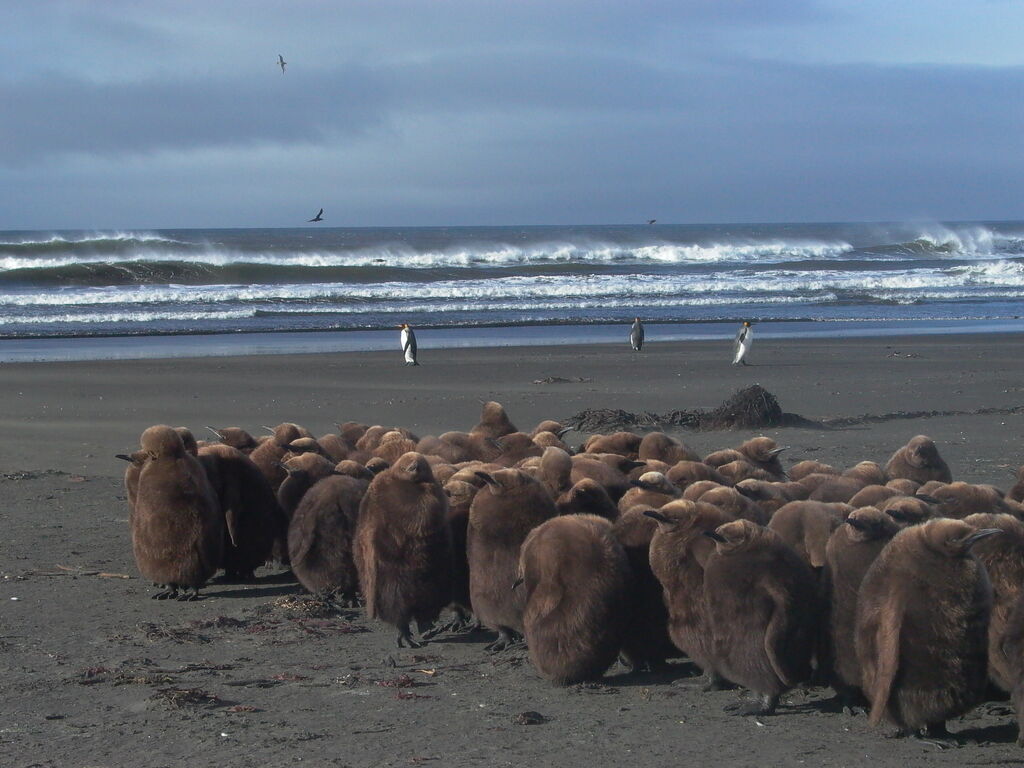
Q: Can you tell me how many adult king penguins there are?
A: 3